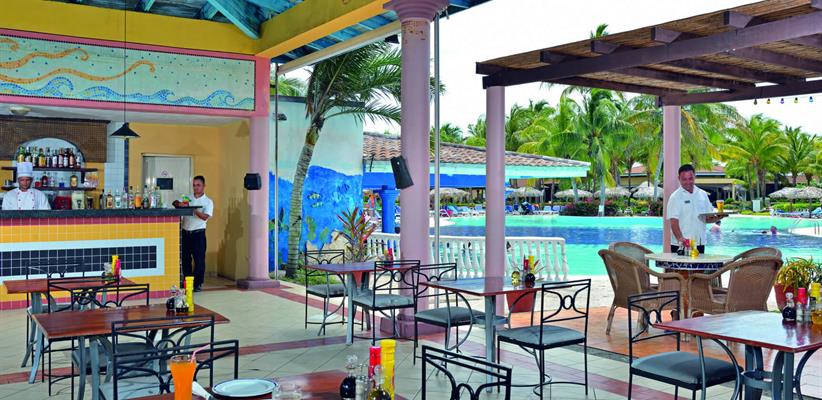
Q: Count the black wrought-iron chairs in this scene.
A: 11